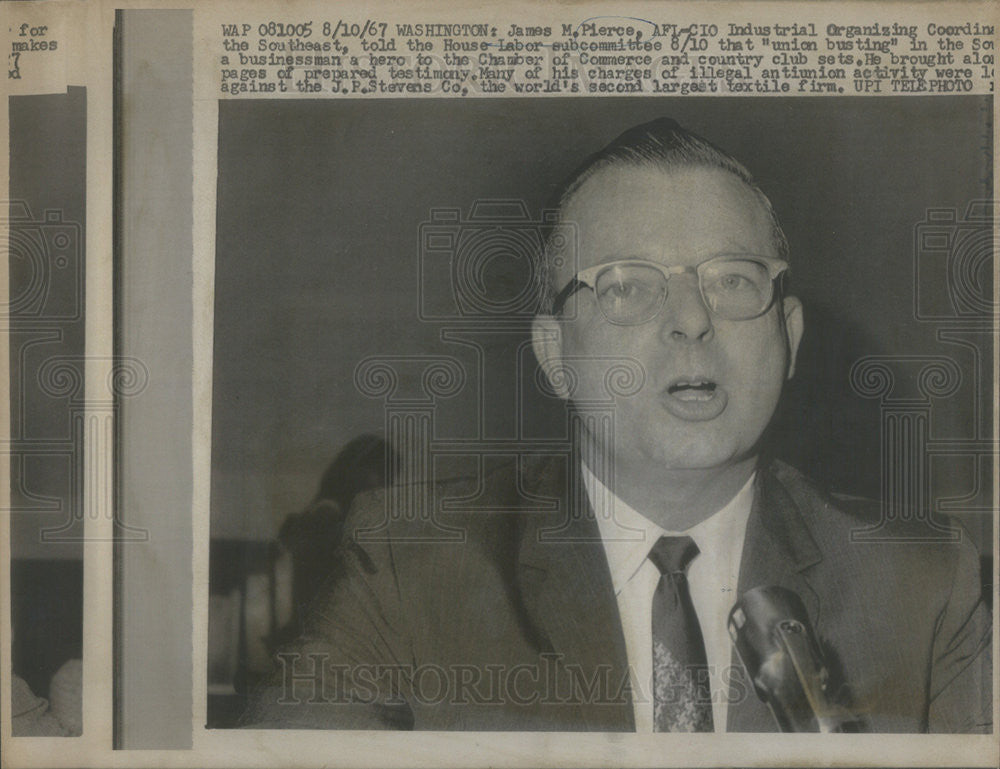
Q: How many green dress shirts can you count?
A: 0